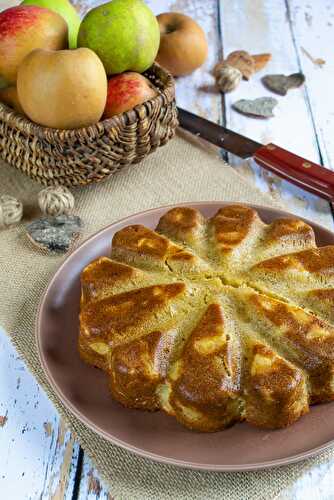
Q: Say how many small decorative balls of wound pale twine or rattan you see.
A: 3